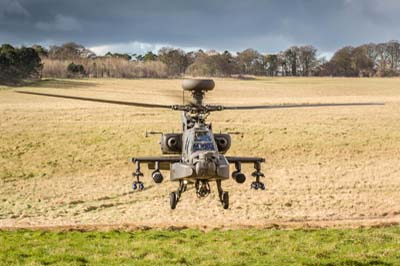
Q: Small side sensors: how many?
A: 2